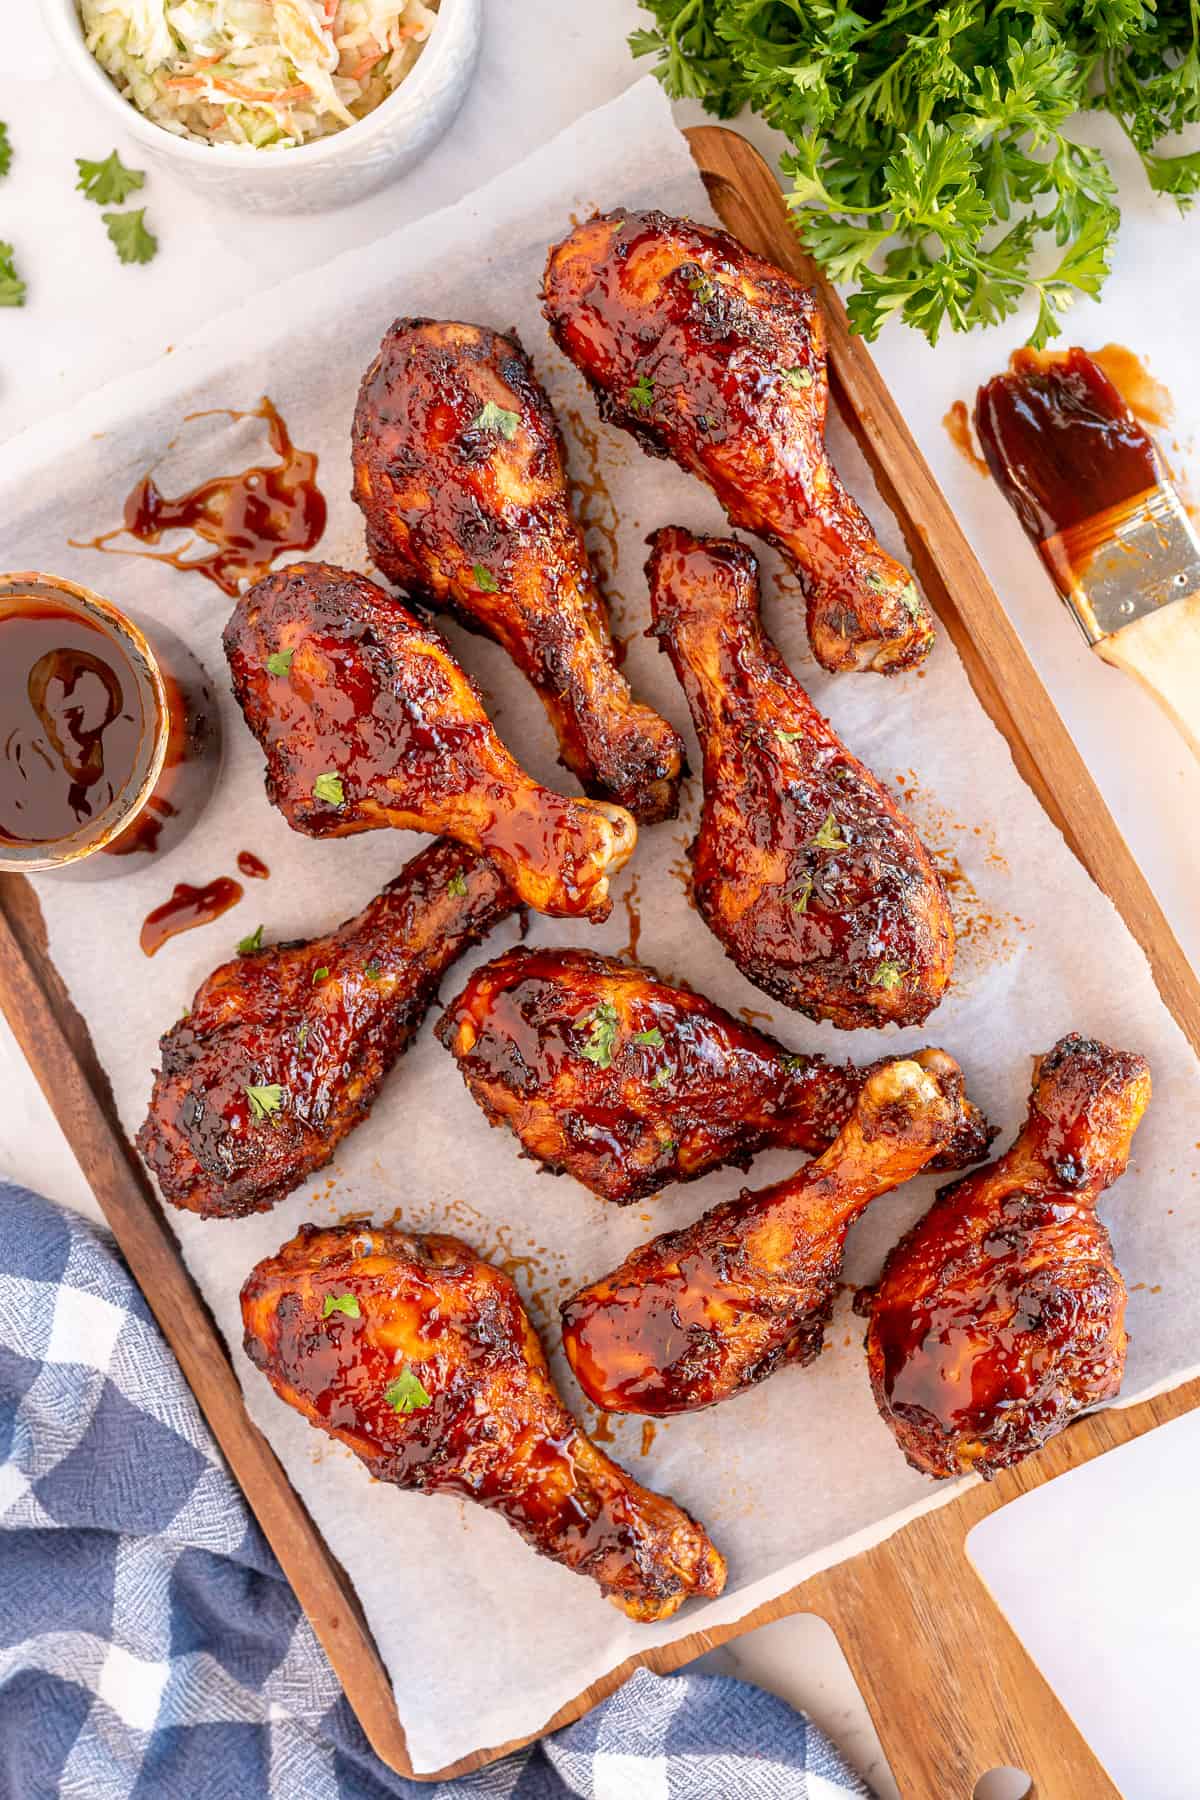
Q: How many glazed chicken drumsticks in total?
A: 9